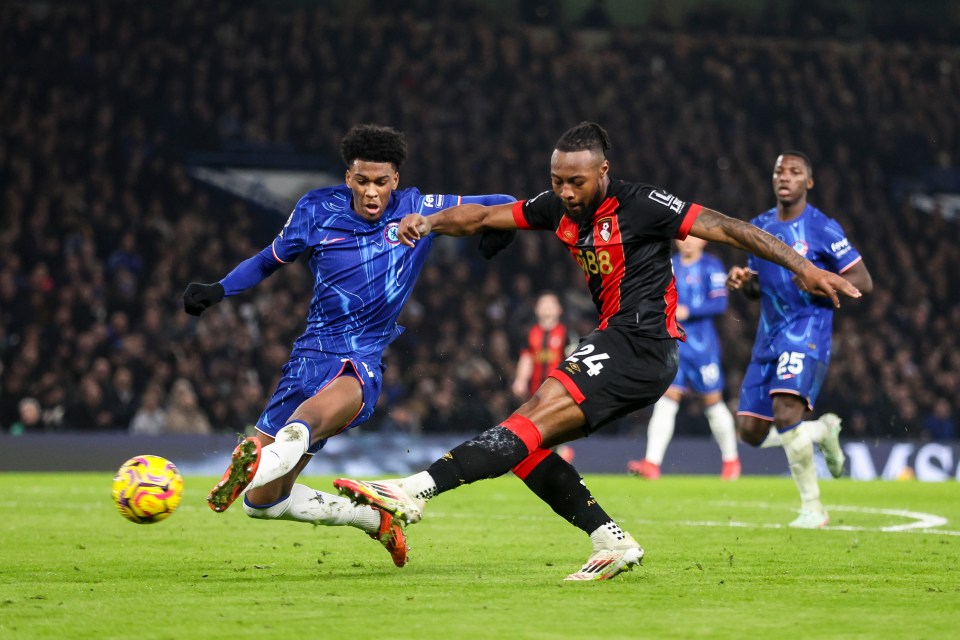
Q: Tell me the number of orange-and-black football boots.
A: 2